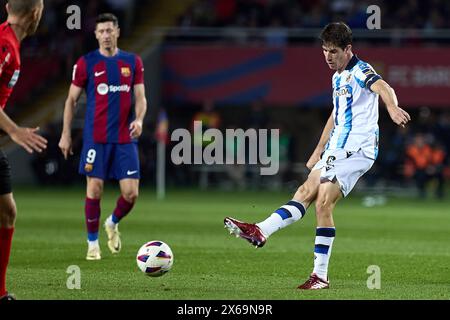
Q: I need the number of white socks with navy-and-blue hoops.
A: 2